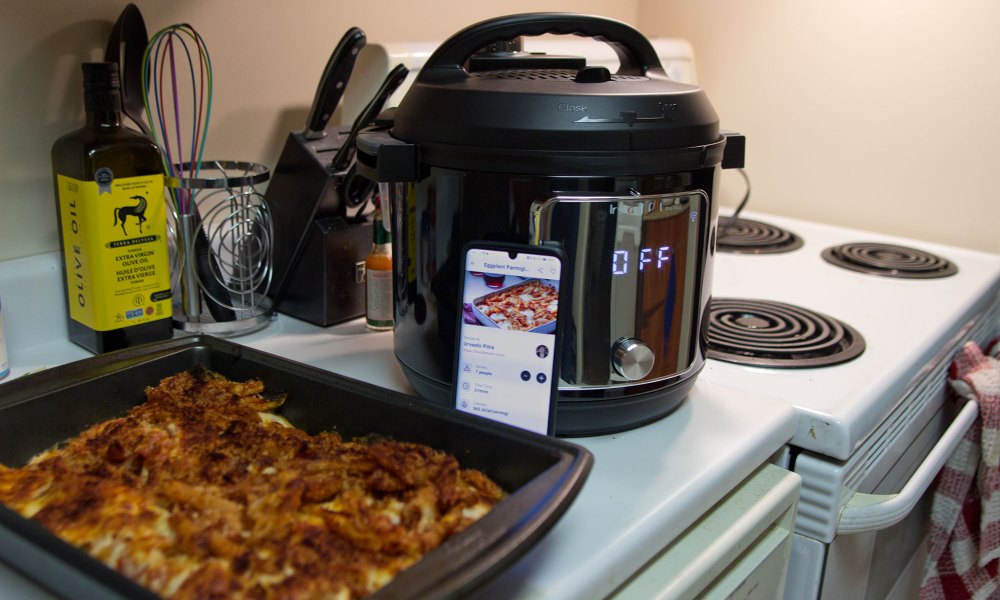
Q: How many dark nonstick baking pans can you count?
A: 1